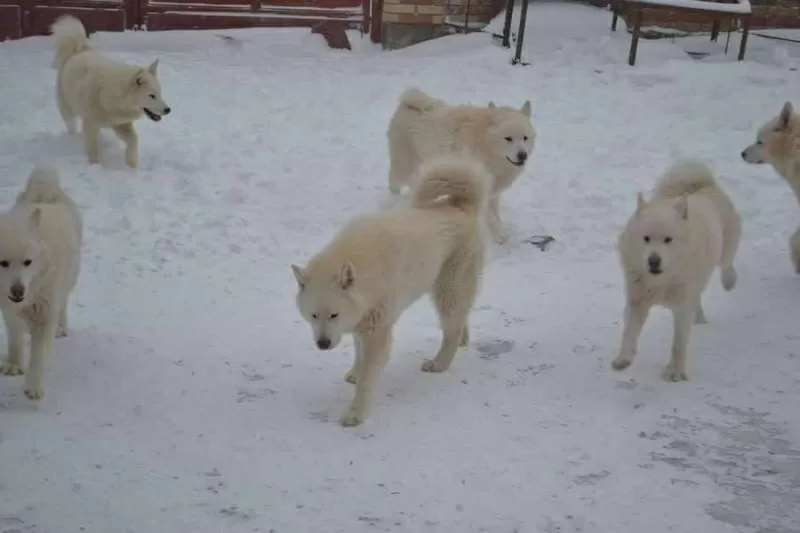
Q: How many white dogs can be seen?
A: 6